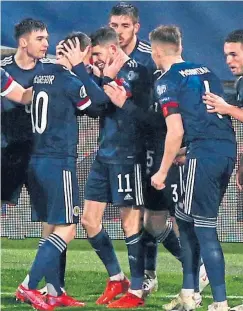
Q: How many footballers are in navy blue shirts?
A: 6